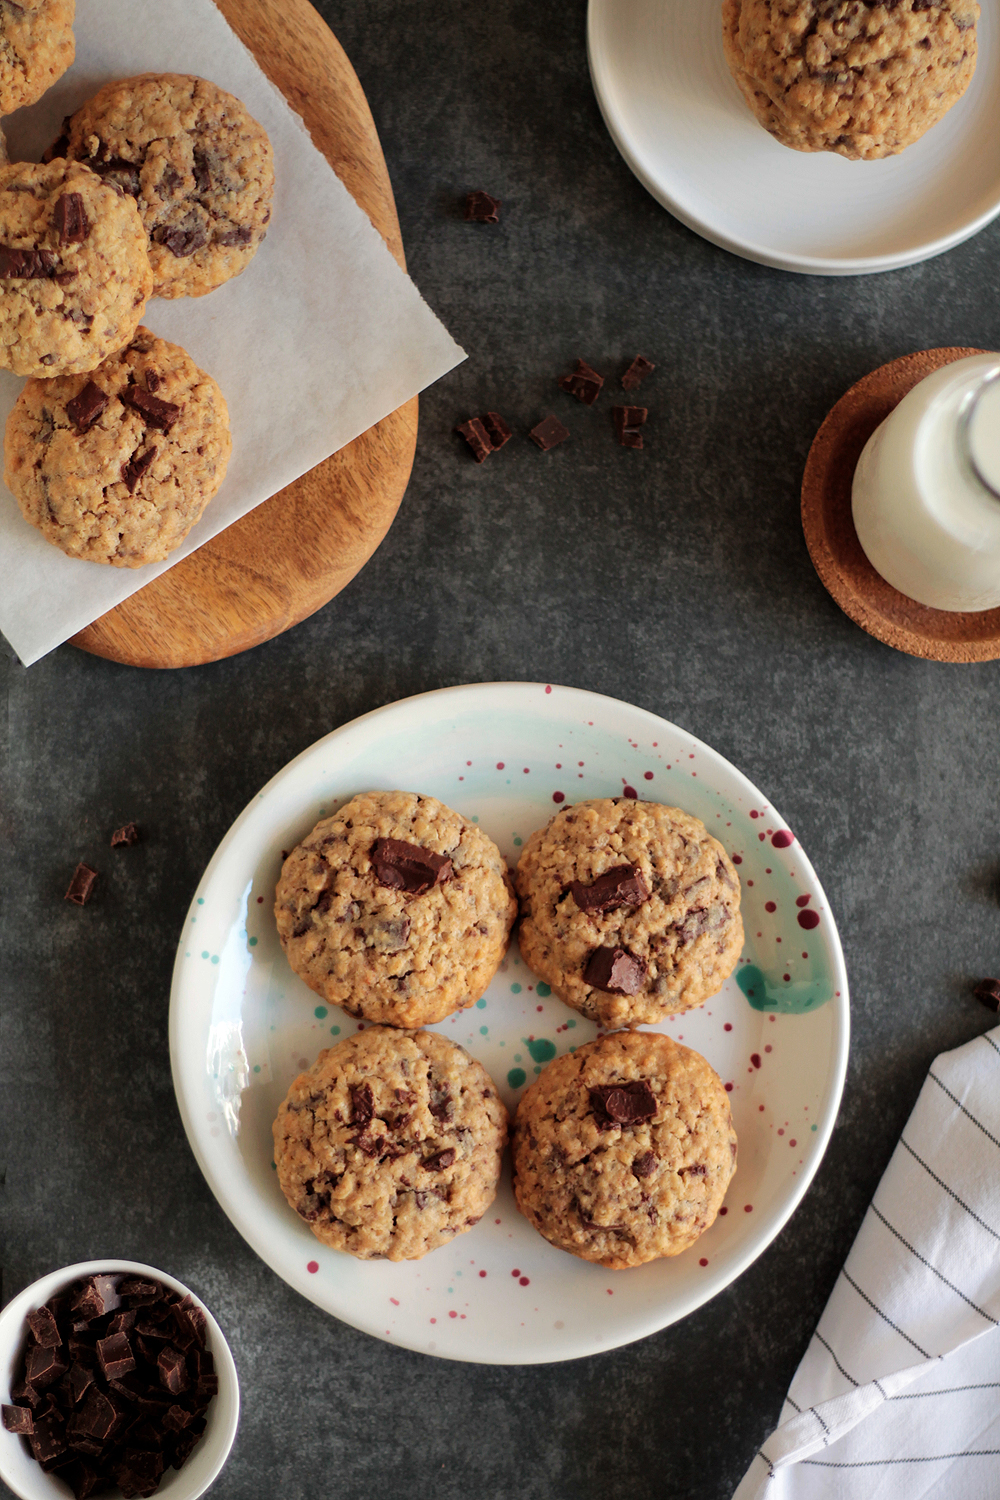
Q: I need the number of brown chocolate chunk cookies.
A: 9